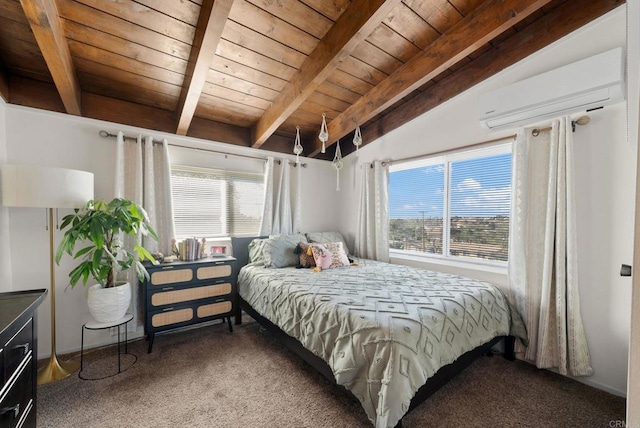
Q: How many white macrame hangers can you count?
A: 4